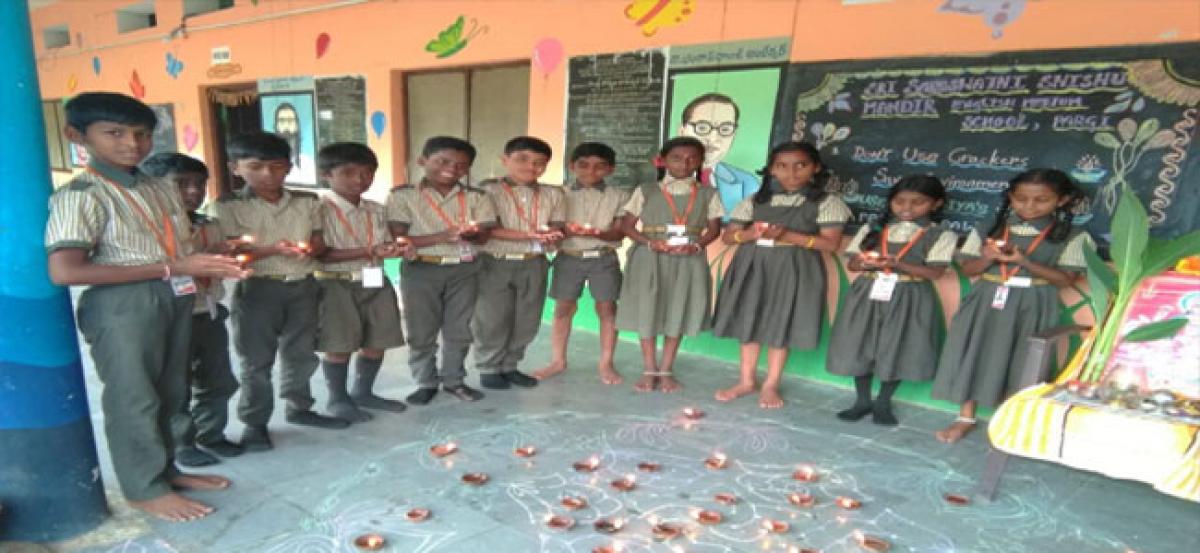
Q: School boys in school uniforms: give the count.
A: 7